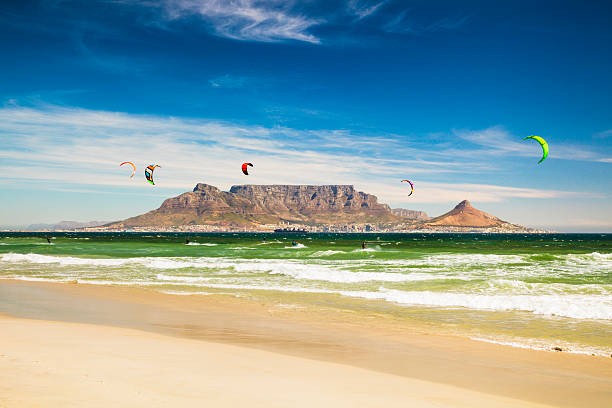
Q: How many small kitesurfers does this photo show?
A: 5